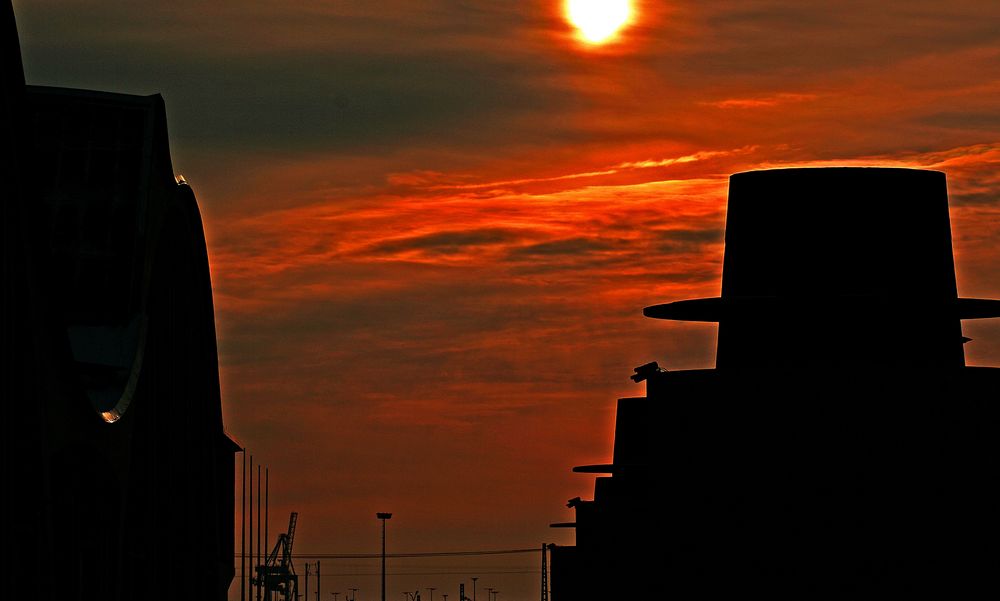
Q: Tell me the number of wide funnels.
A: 3